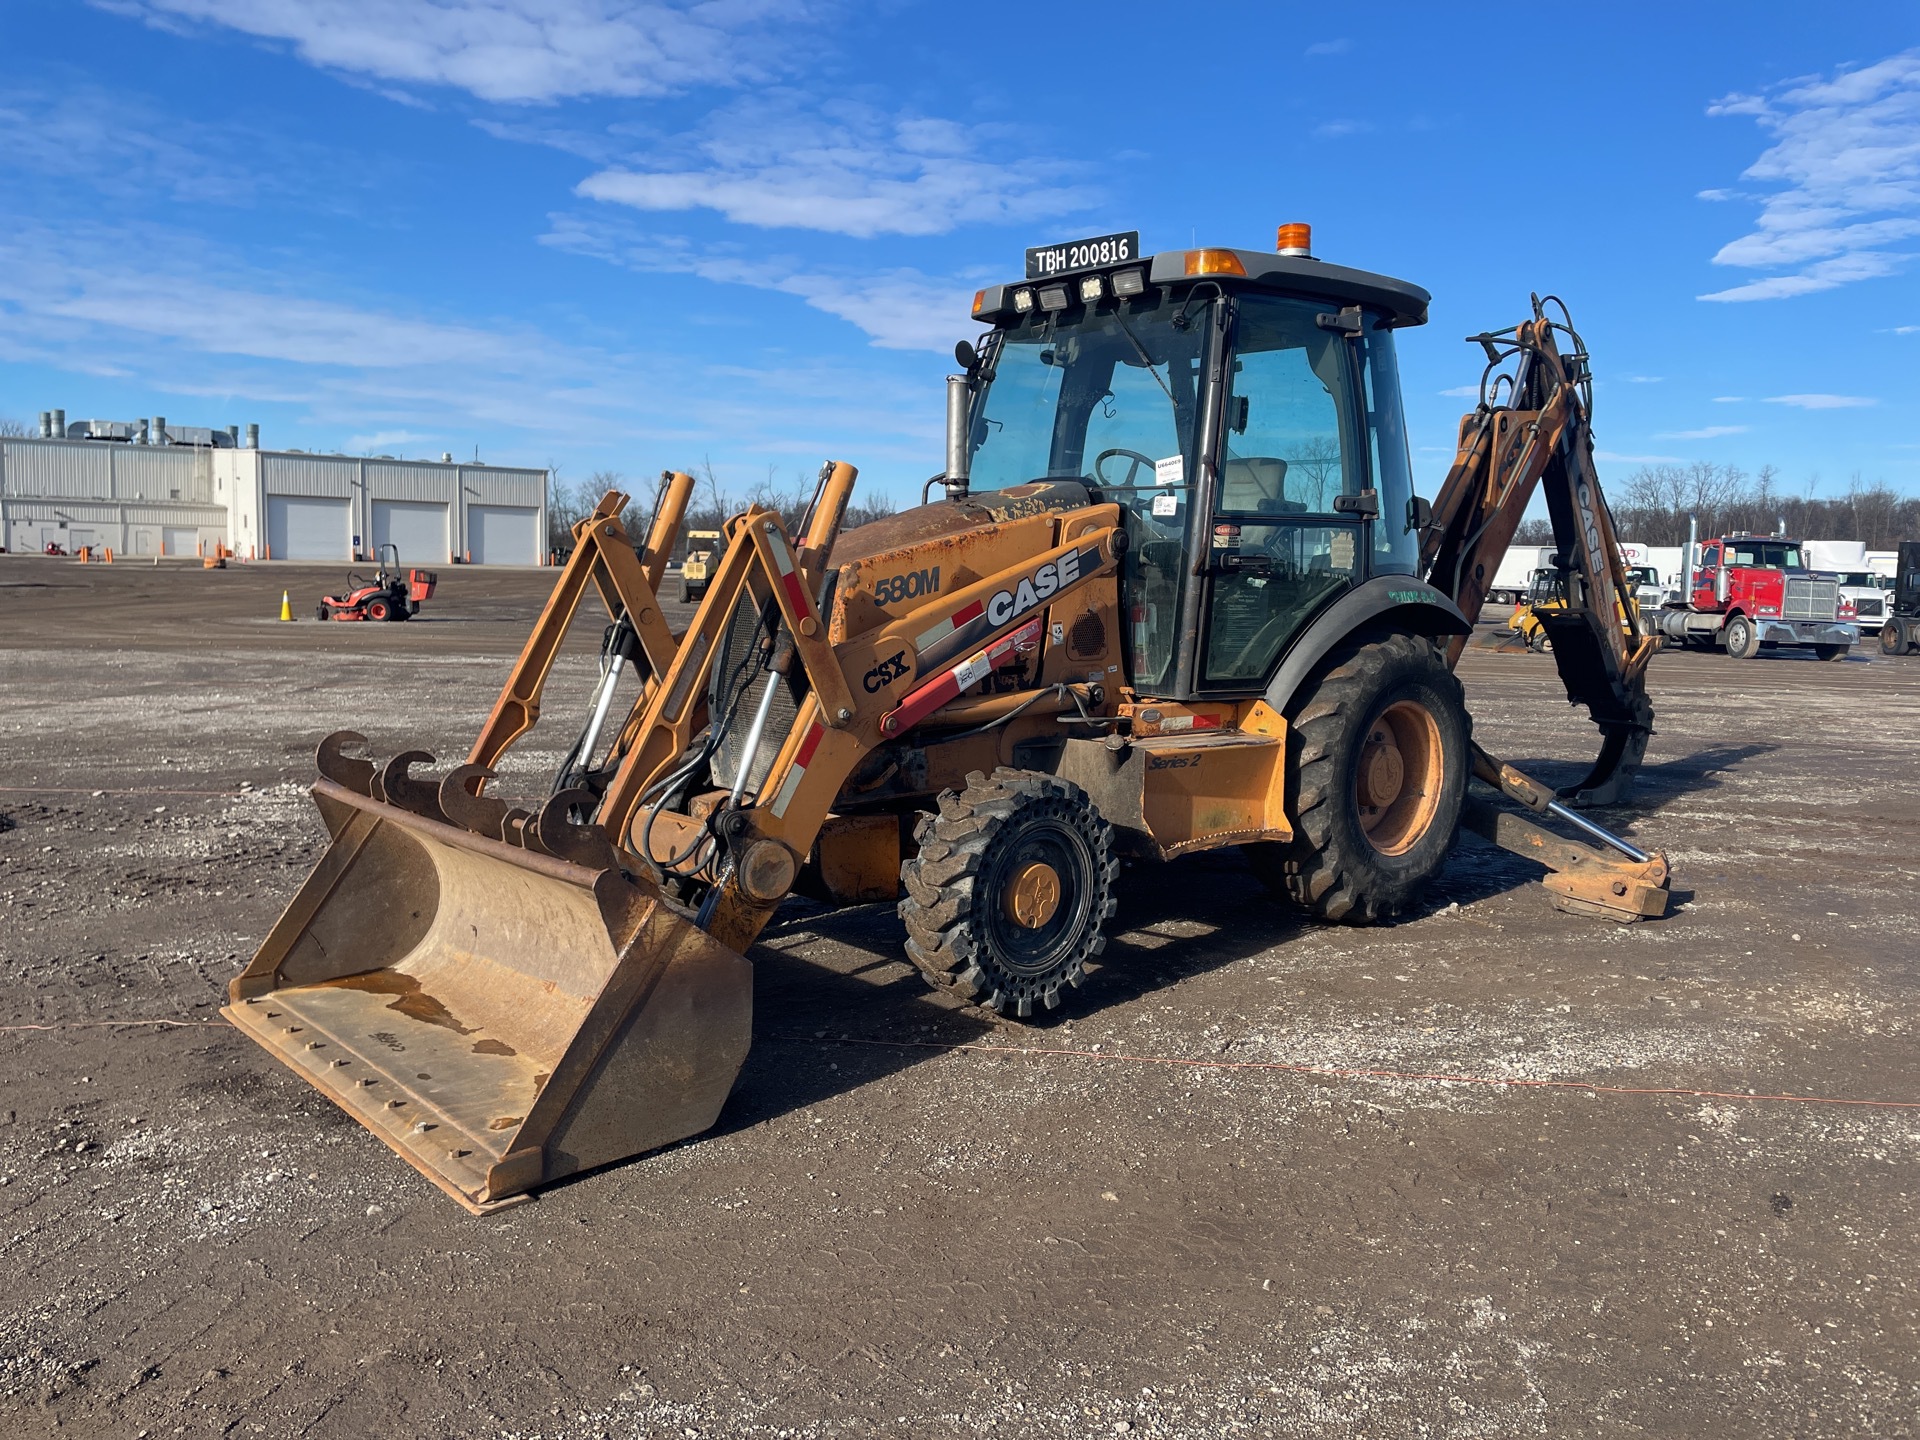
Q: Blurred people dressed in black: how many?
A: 0